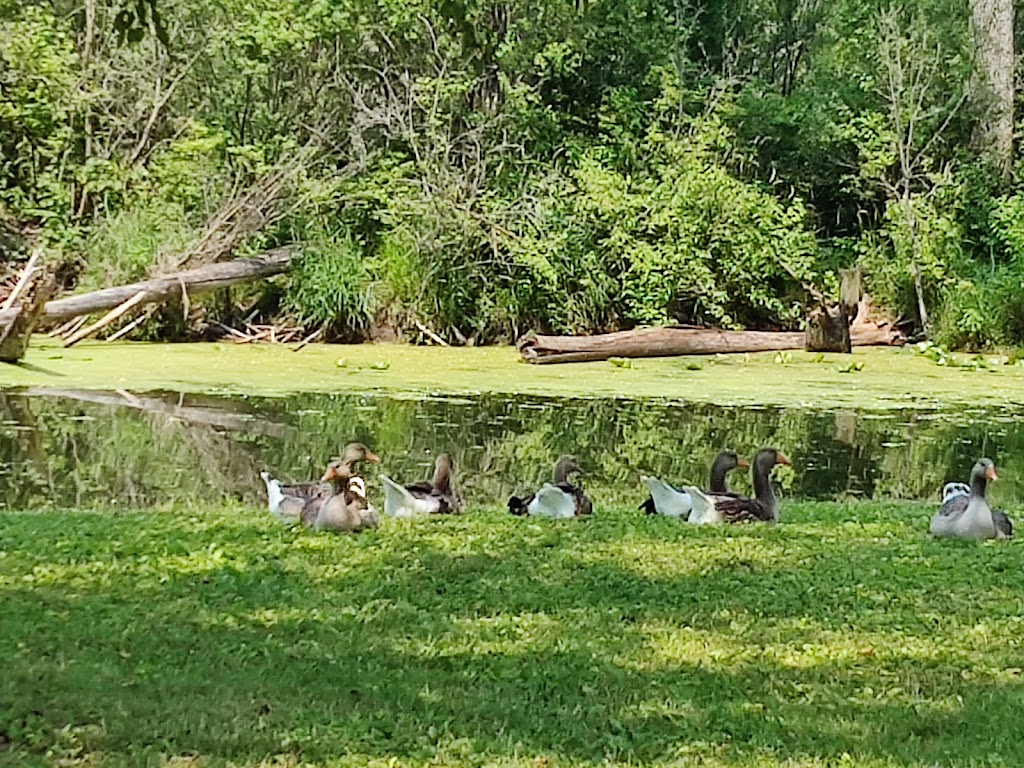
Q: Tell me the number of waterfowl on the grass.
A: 7